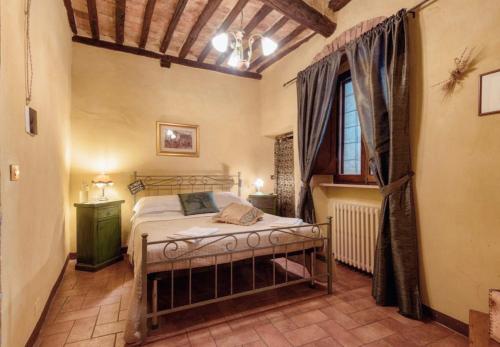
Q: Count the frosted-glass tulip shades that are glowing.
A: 3